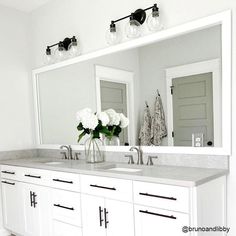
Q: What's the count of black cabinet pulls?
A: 12